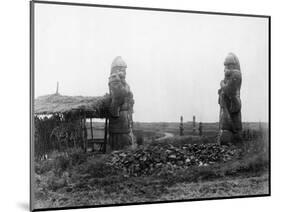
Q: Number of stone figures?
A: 2